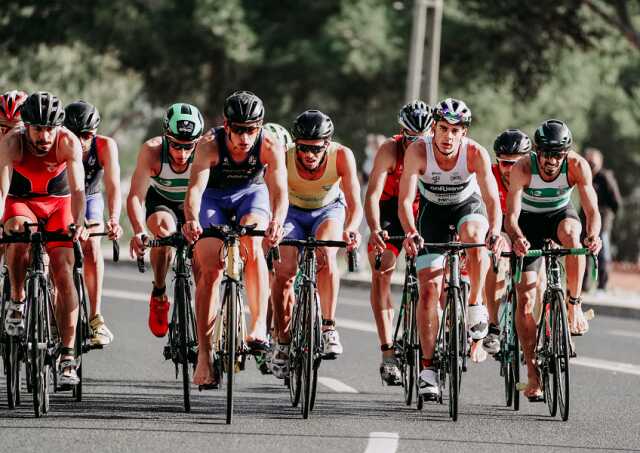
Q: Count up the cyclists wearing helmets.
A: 11